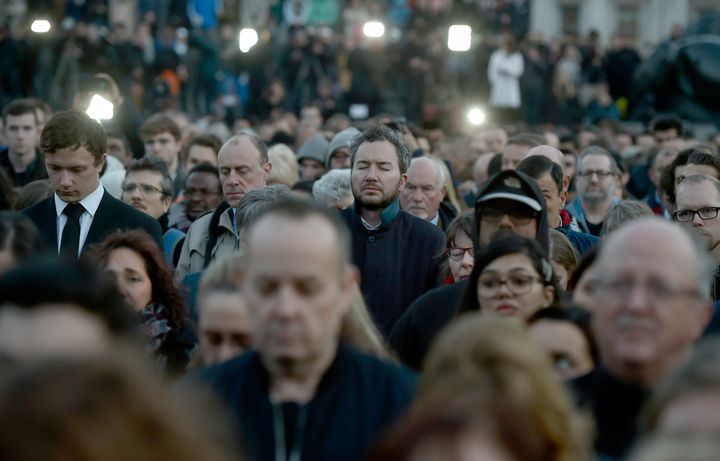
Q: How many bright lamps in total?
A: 6